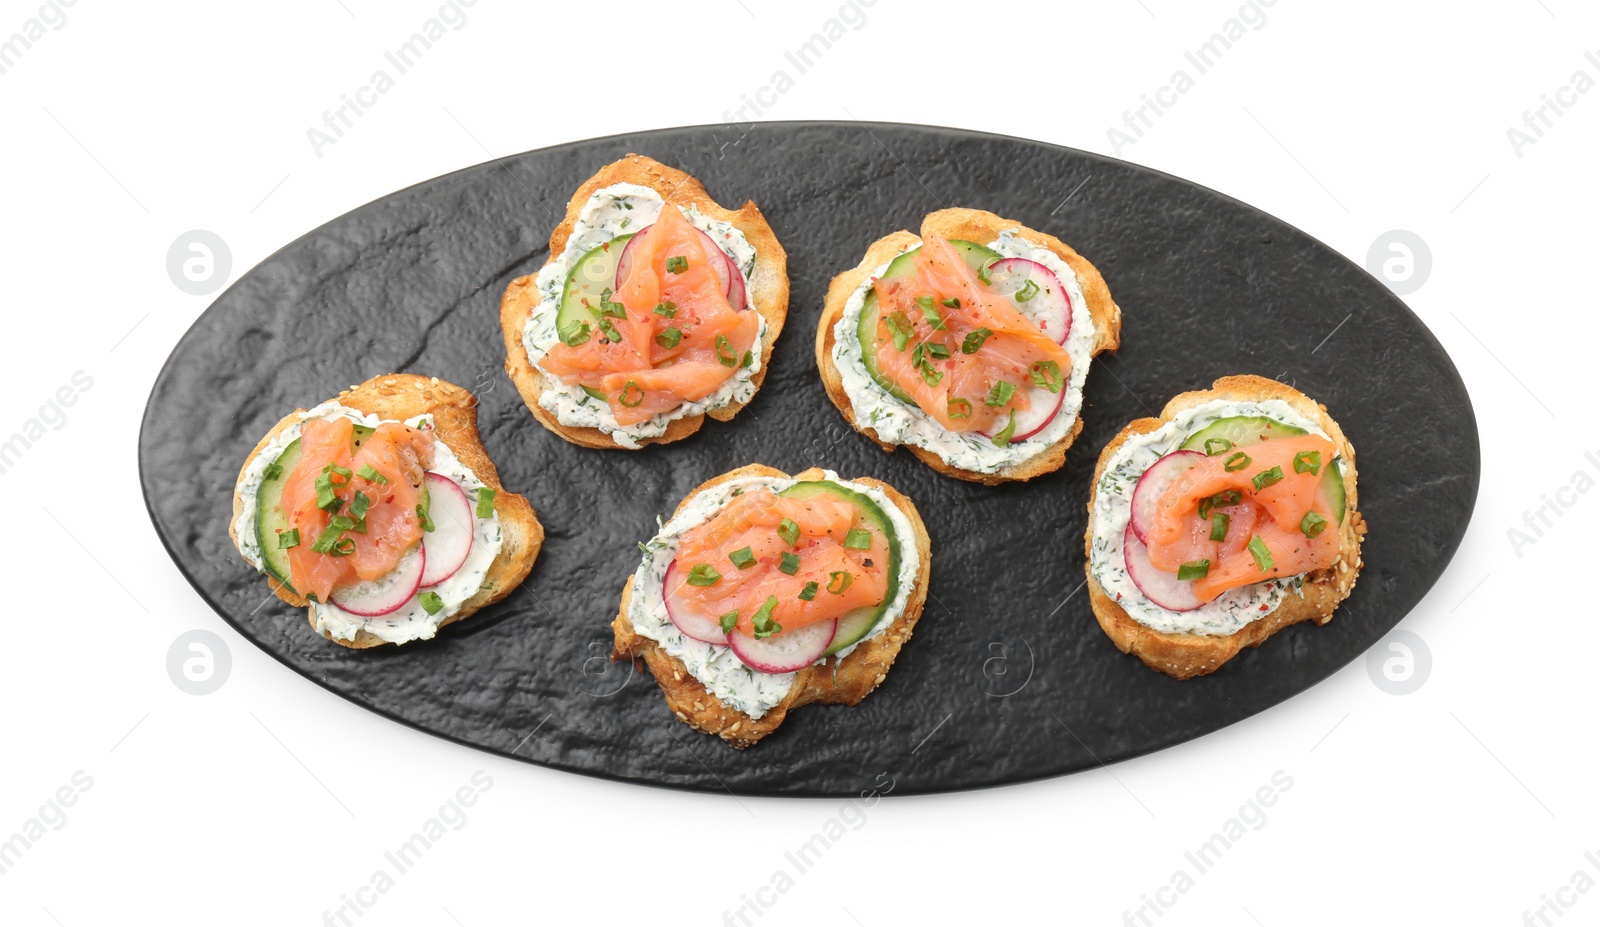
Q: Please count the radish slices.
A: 10